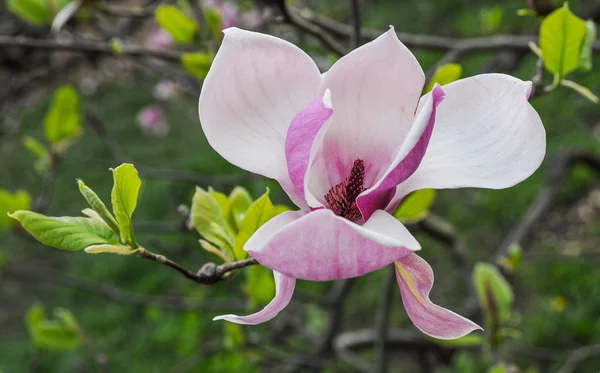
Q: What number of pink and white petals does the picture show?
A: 8